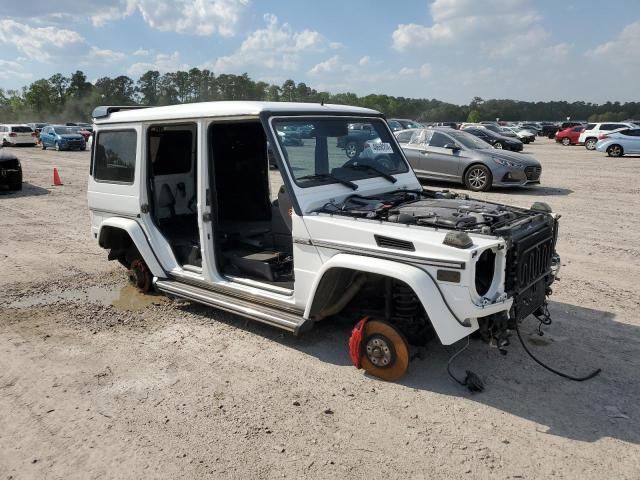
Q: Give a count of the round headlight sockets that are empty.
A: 1